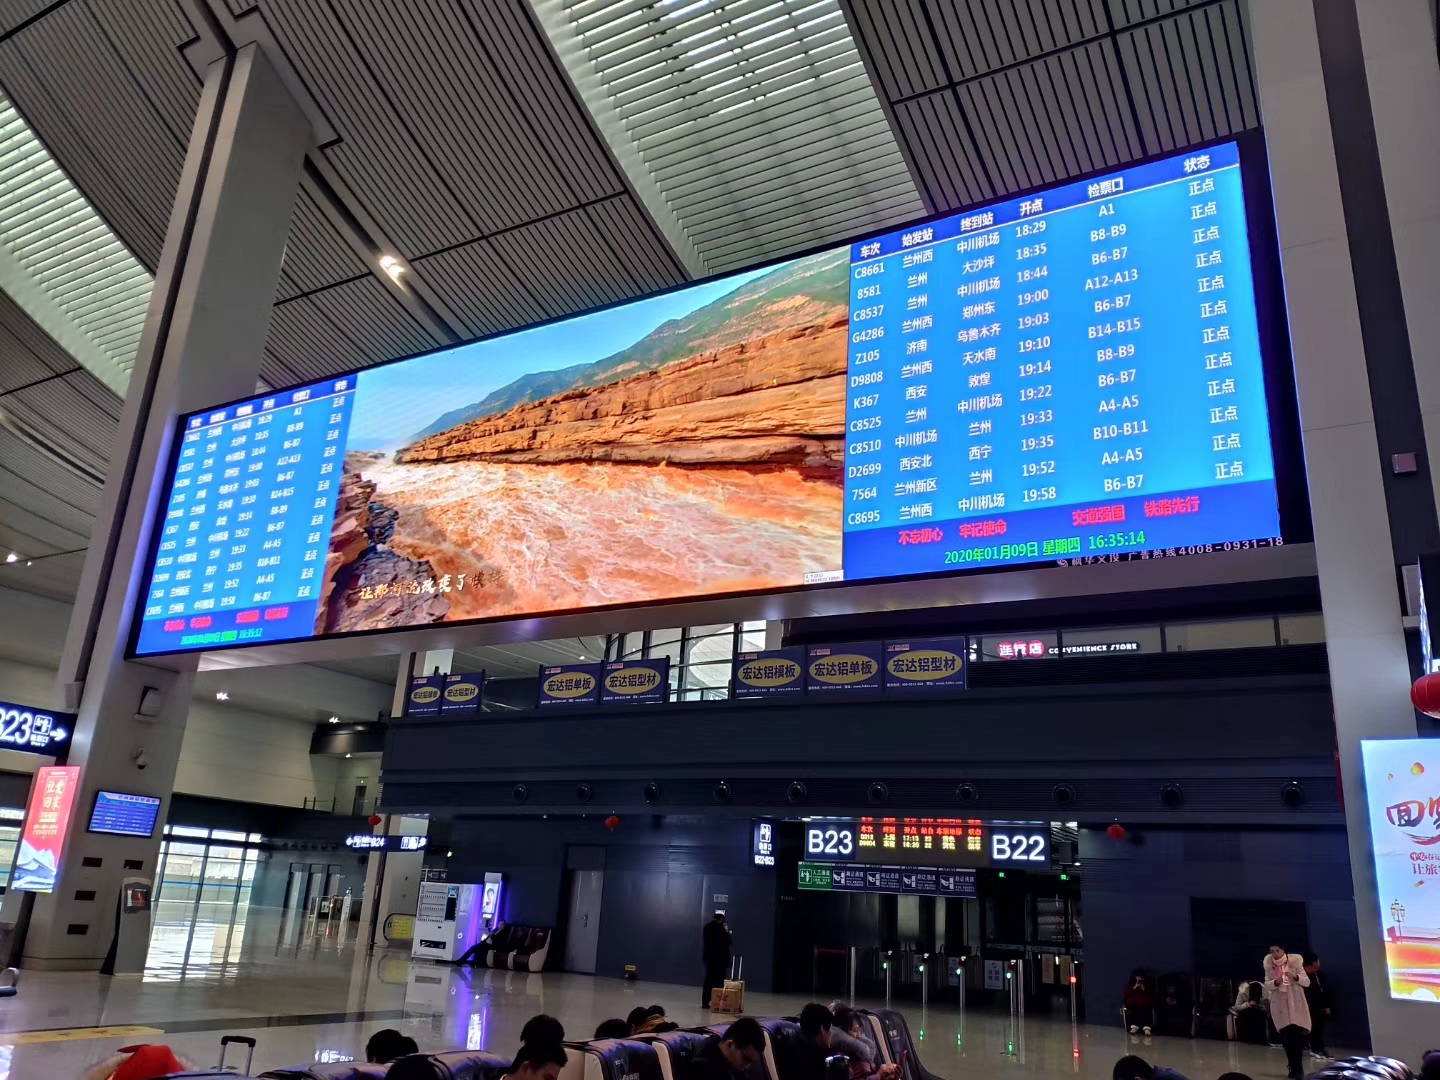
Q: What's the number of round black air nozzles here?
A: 10